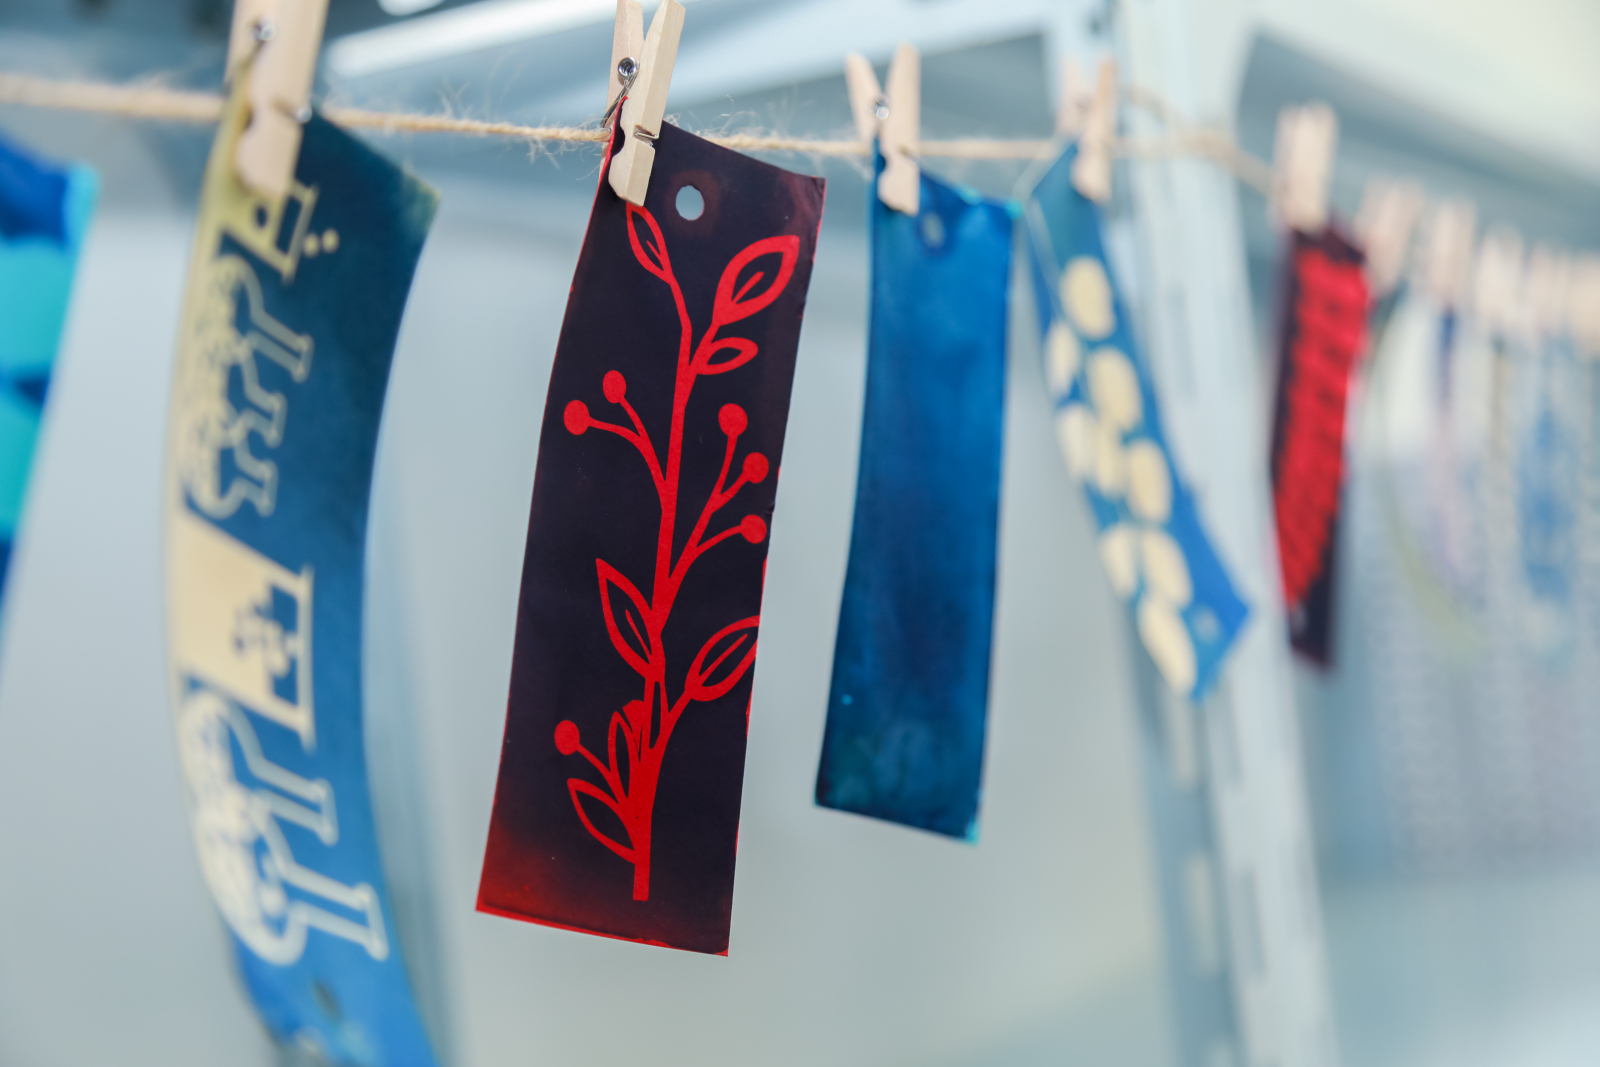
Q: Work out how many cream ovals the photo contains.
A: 9